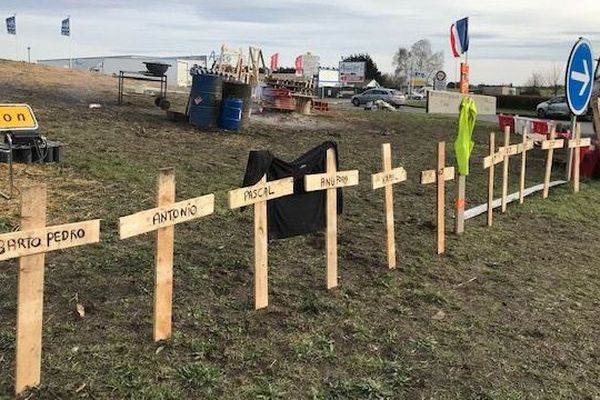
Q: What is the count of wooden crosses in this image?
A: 11